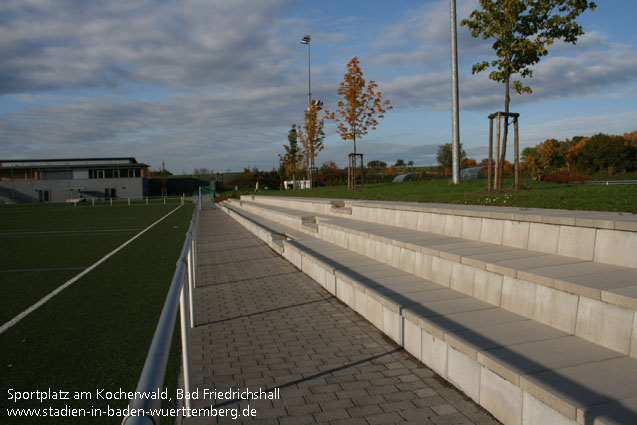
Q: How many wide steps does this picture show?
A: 3